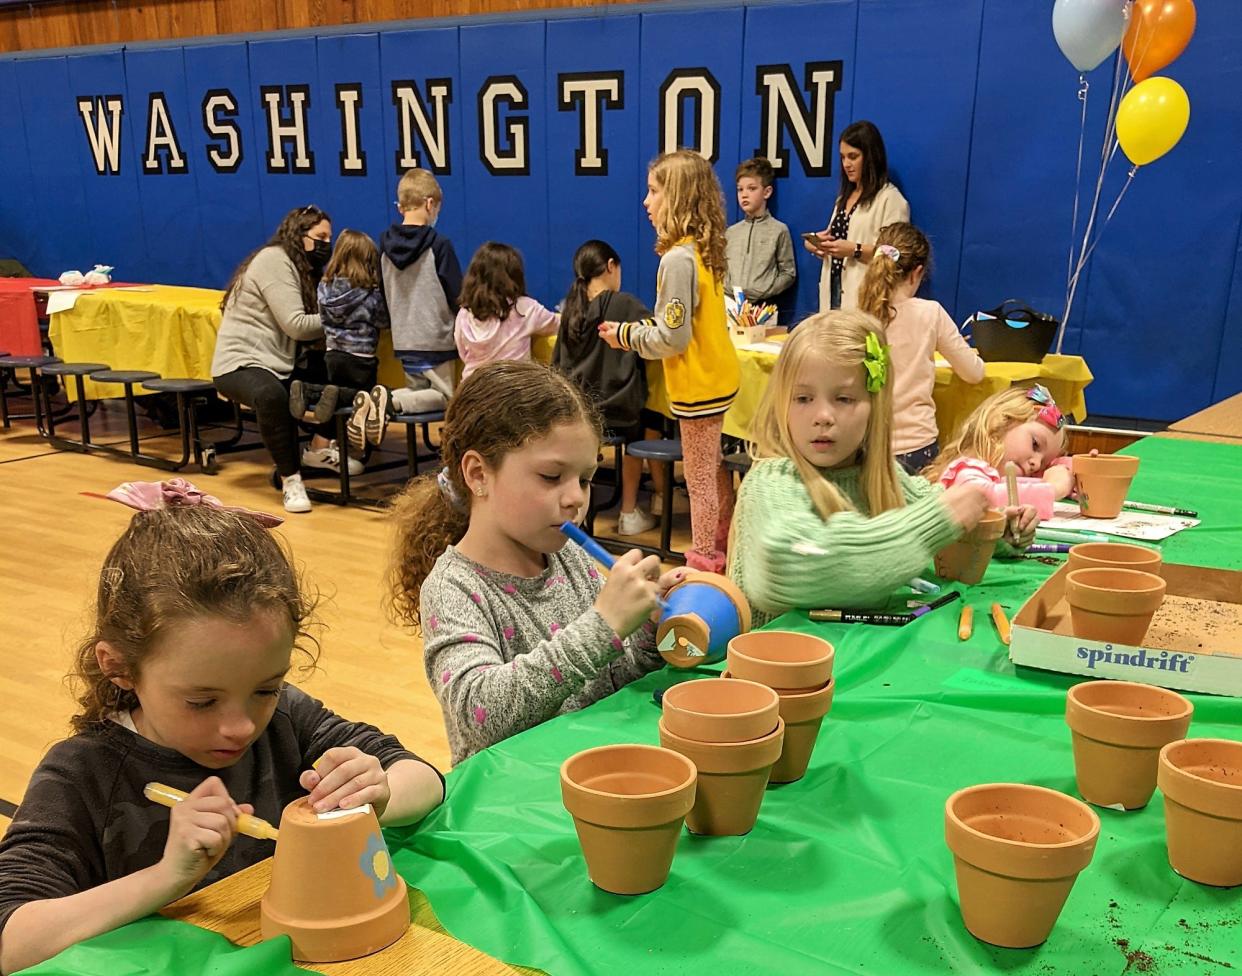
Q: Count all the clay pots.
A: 14